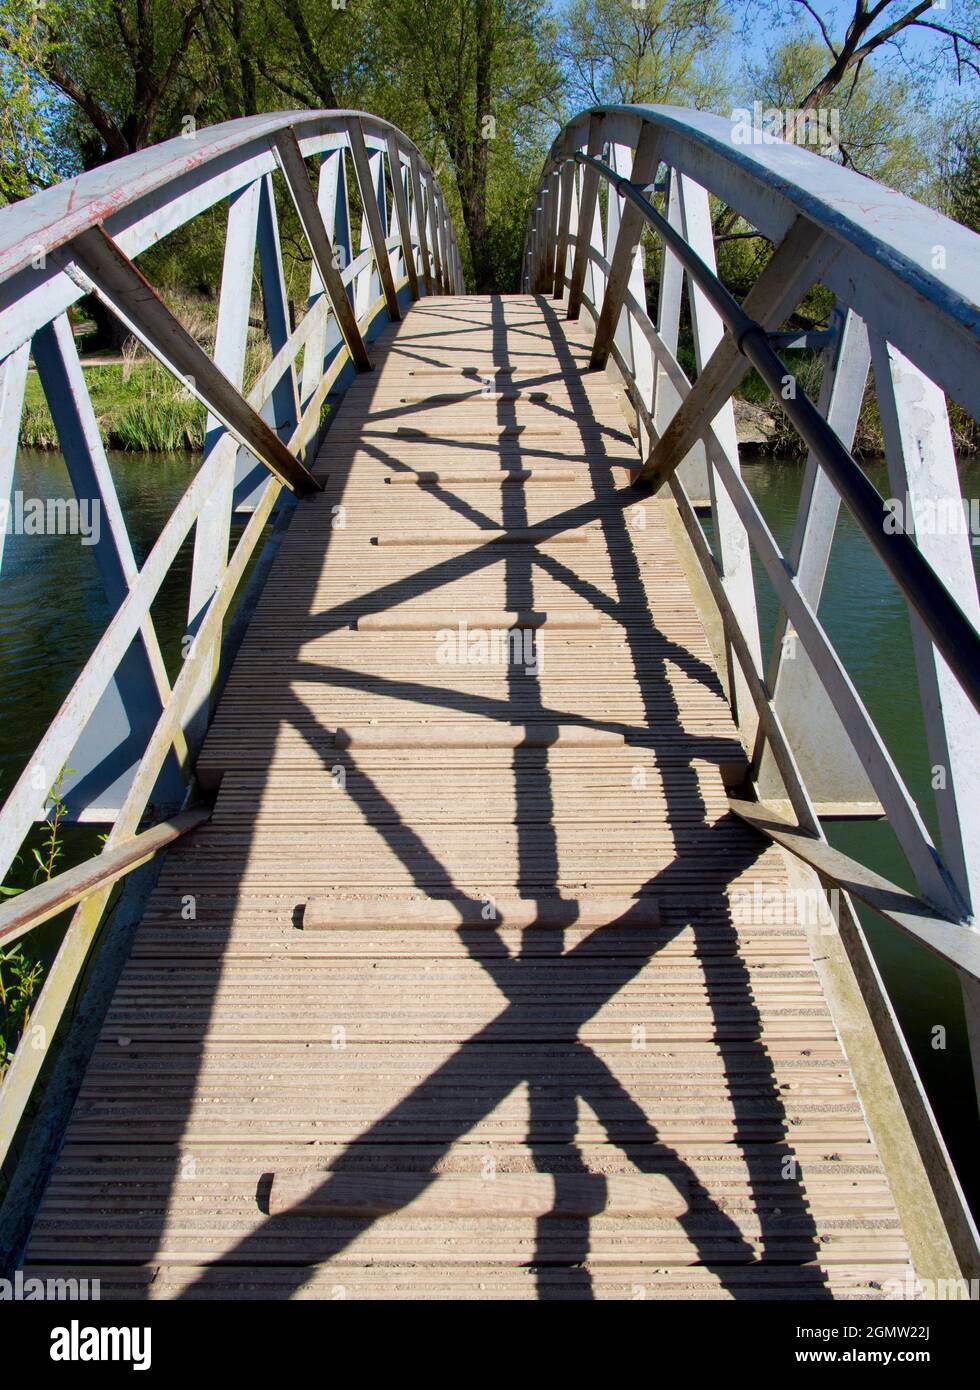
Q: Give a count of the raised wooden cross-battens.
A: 9